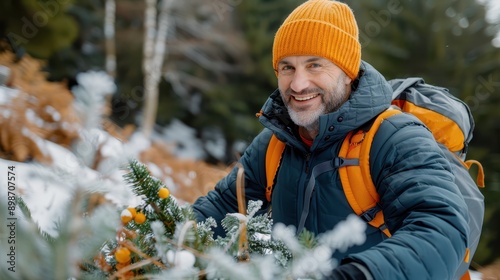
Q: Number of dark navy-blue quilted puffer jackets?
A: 1